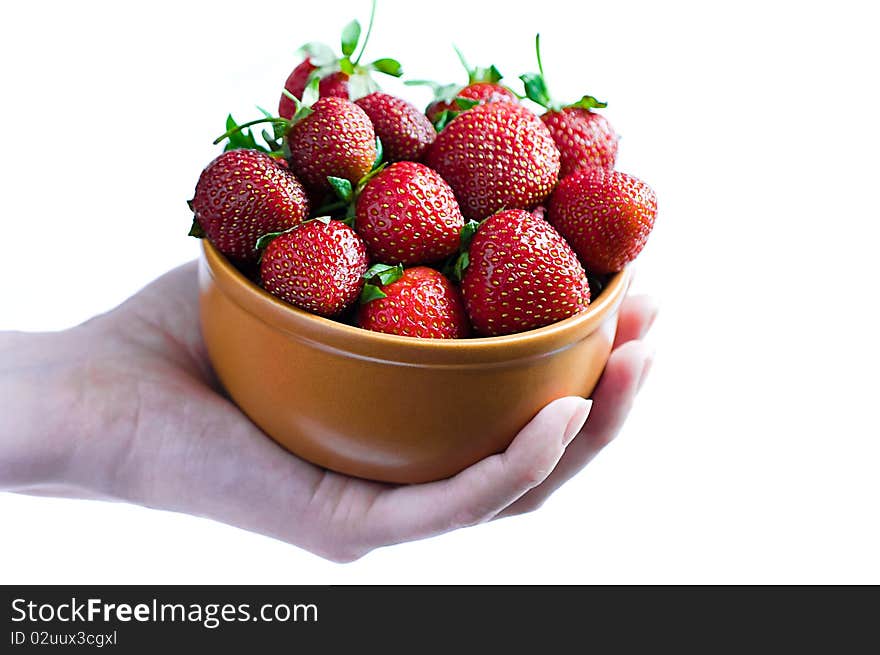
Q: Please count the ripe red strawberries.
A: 12